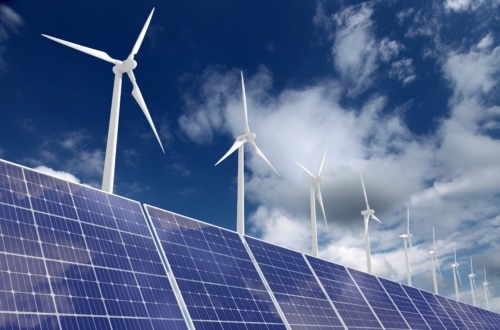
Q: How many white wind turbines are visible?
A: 9